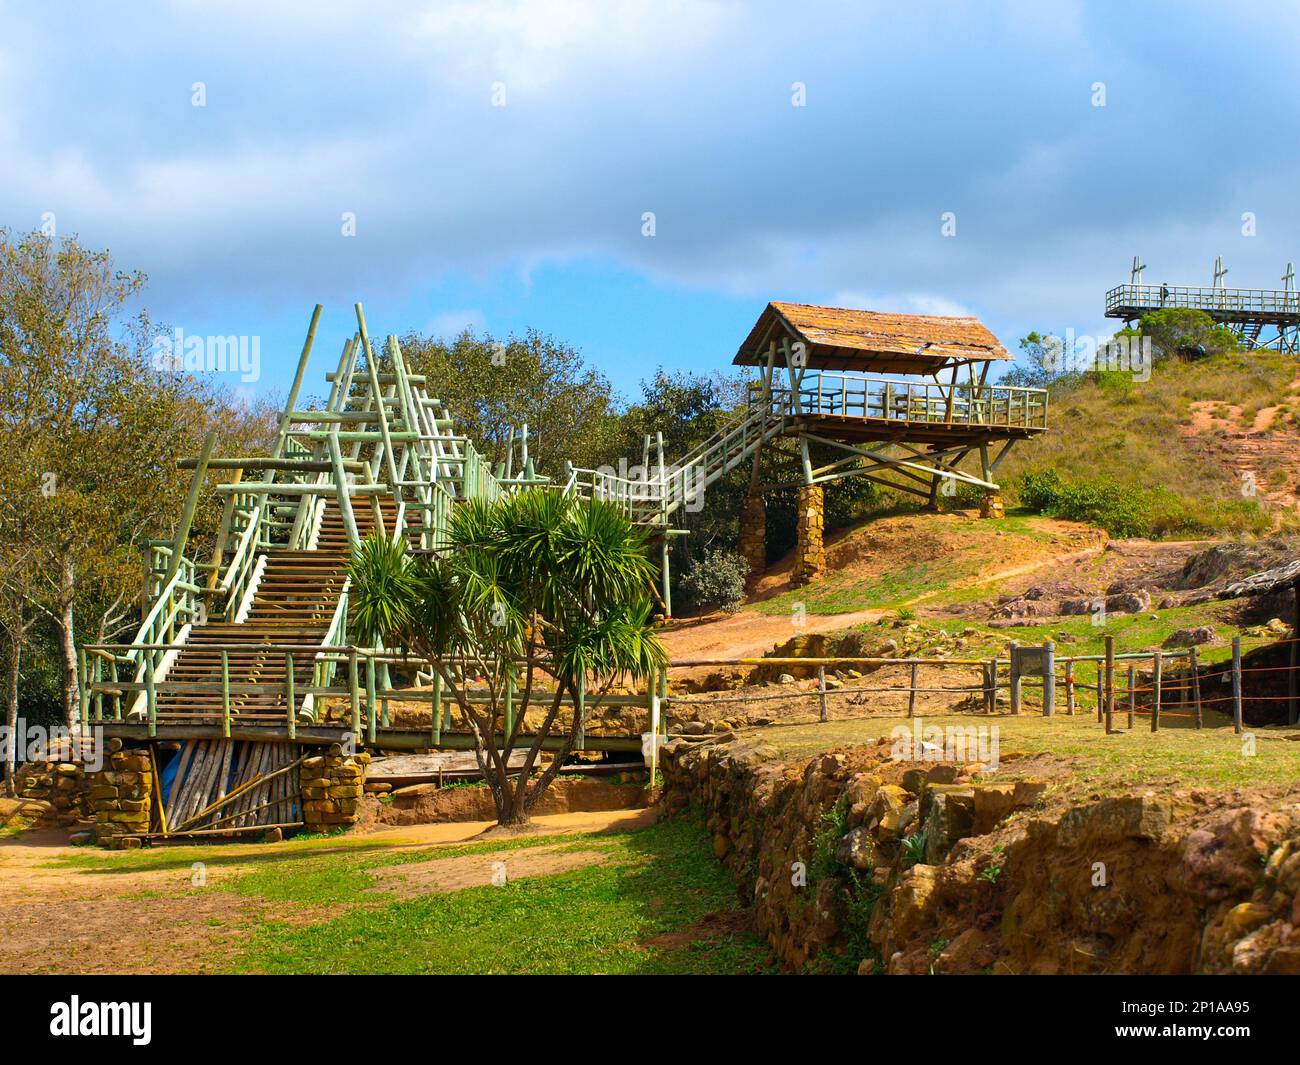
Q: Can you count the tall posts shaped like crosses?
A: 3